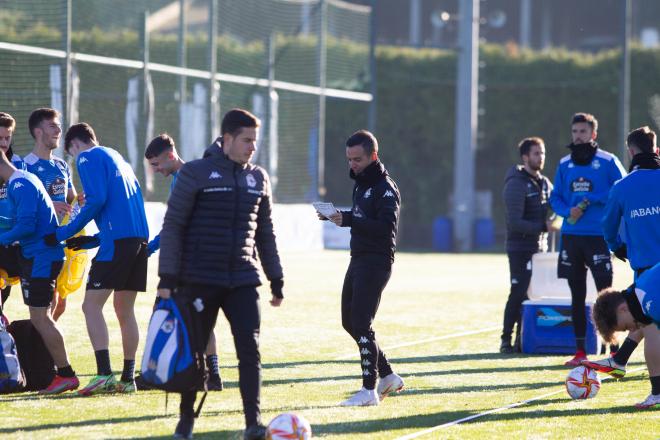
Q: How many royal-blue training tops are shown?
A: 8